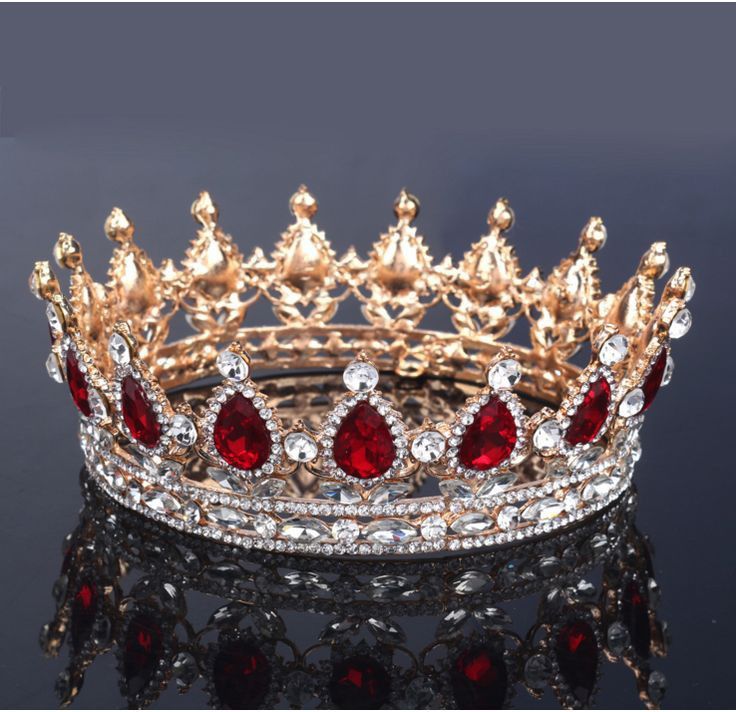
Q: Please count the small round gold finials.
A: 10